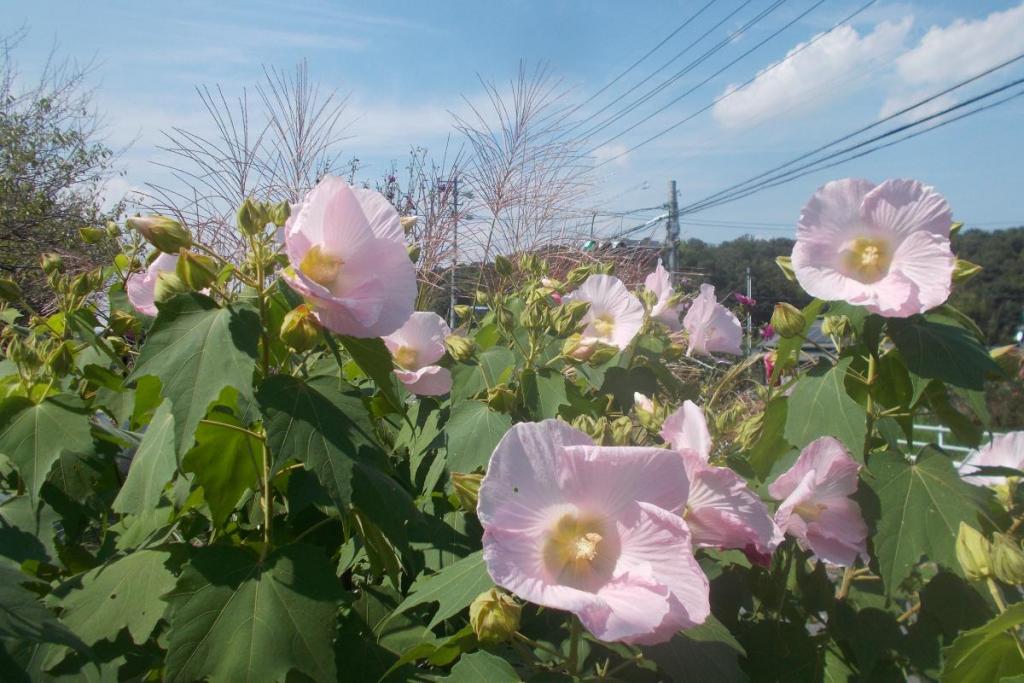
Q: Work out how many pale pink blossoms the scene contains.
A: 11